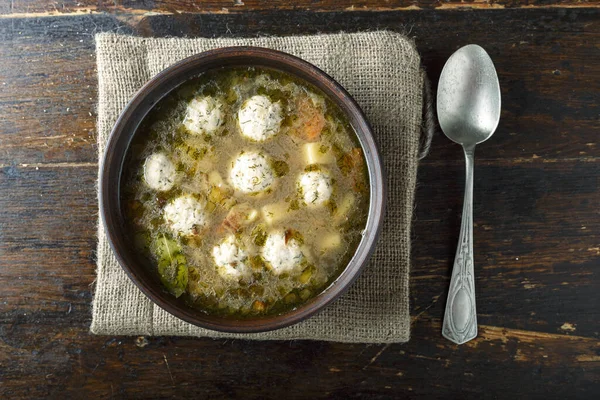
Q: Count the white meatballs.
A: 8